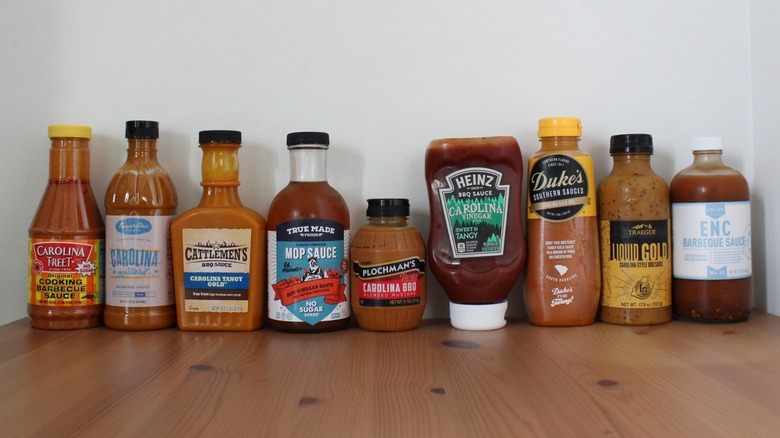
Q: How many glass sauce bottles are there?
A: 2